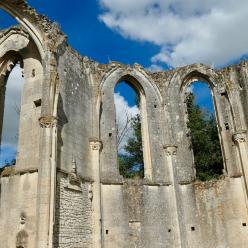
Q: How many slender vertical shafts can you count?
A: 4